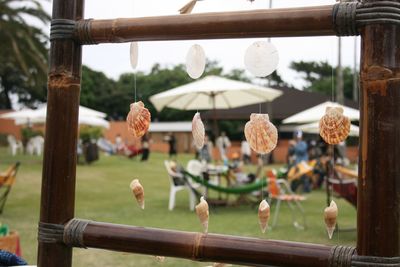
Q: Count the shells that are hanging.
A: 11